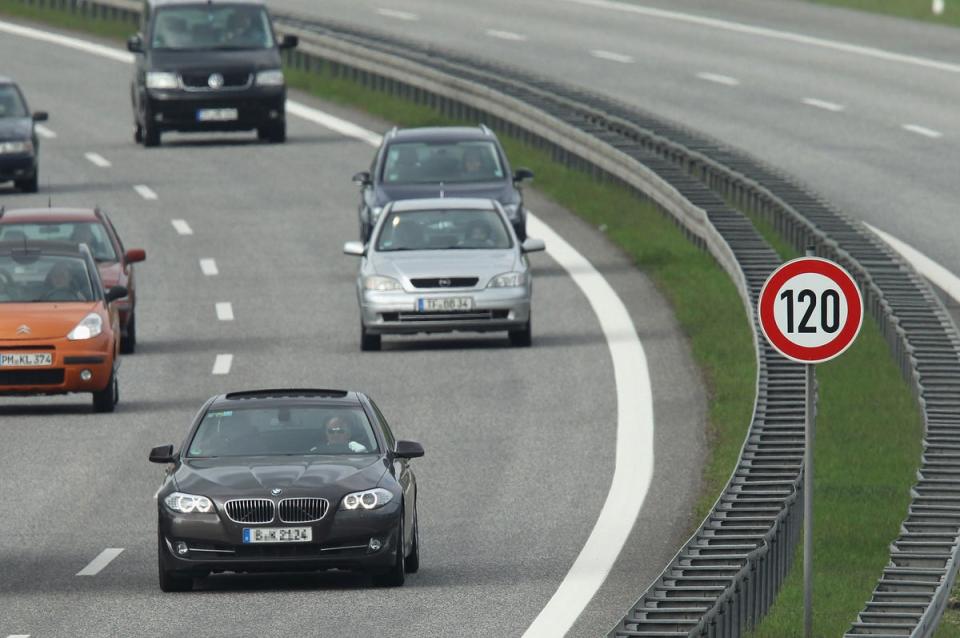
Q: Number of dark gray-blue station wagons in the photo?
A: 1